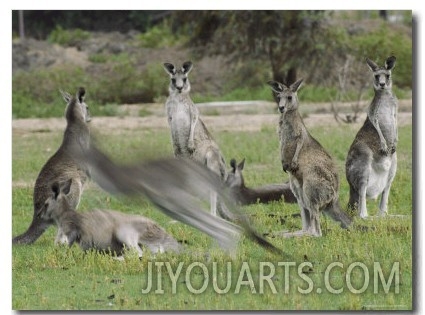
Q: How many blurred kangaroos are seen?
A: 1